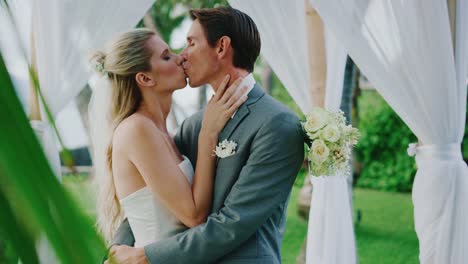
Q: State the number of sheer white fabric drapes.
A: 3